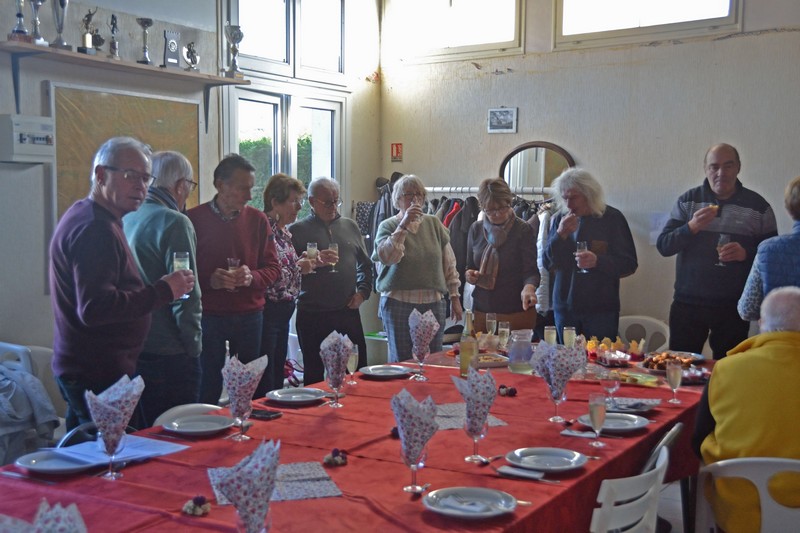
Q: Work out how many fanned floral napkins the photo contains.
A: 9